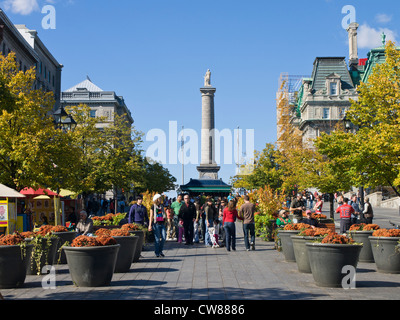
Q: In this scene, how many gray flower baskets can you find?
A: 11